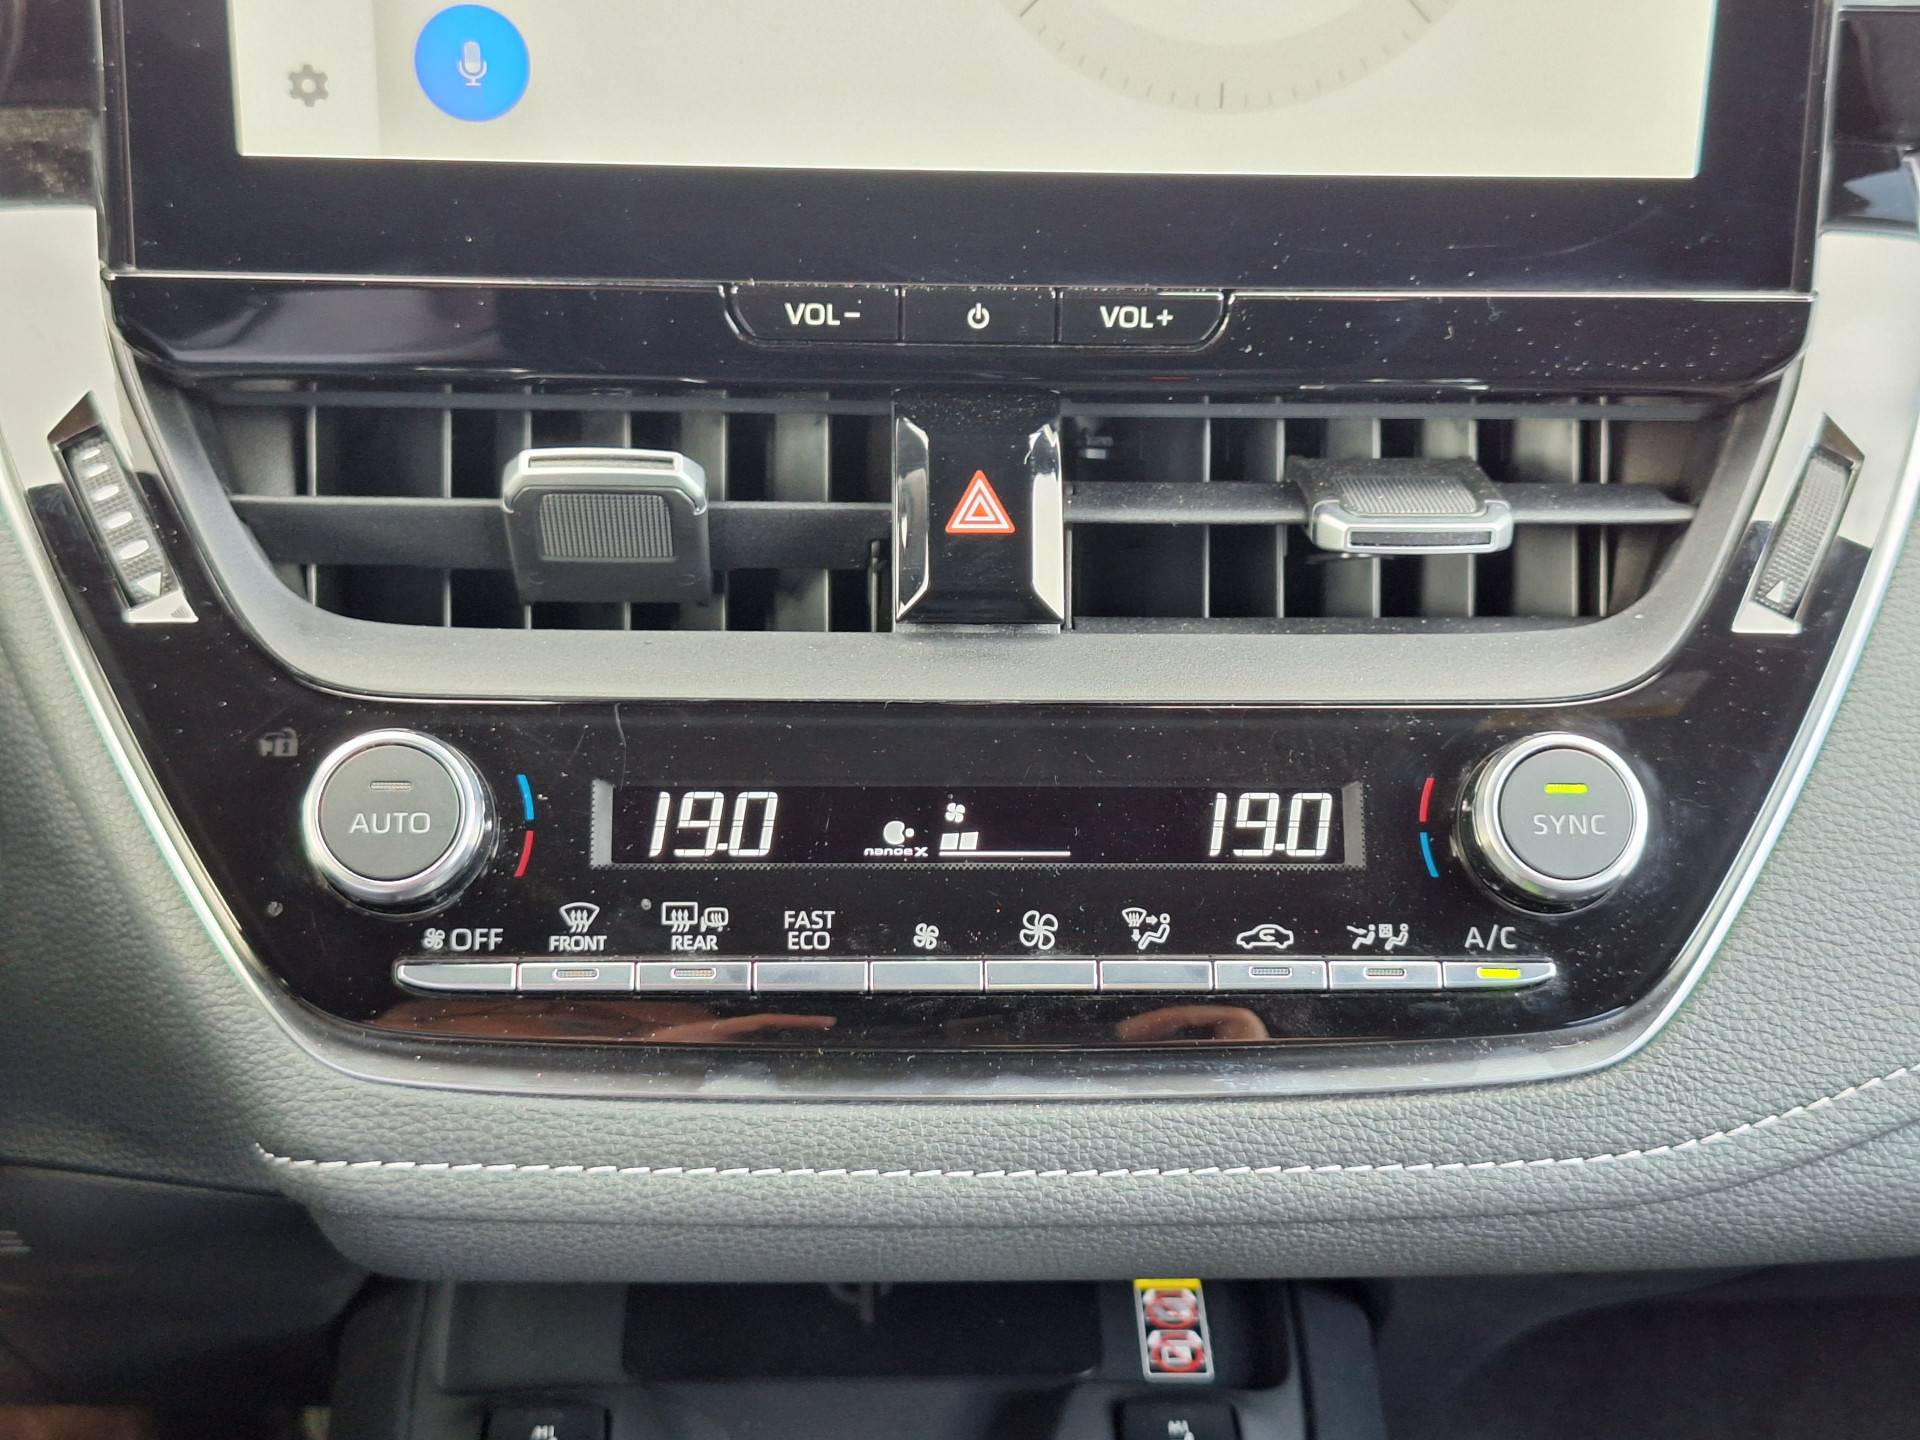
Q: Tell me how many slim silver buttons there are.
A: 10